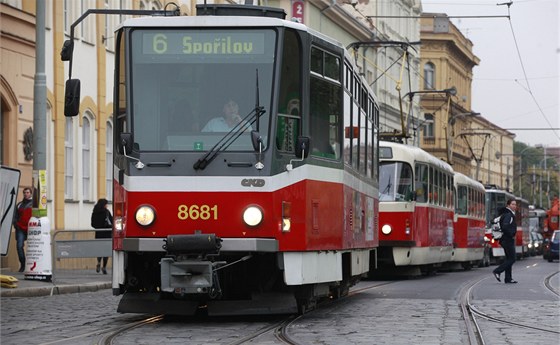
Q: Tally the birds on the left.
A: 0